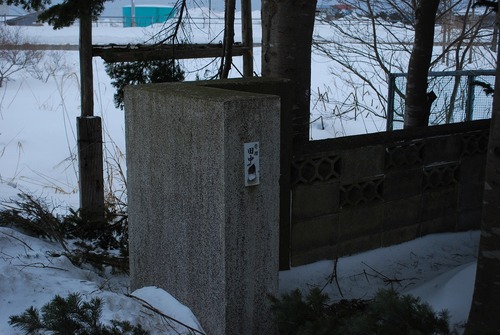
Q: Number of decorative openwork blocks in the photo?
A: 5